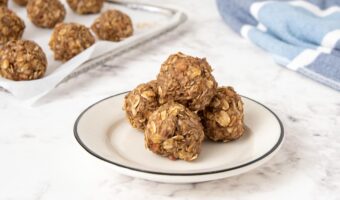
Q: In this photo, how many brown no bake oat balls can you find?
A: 12